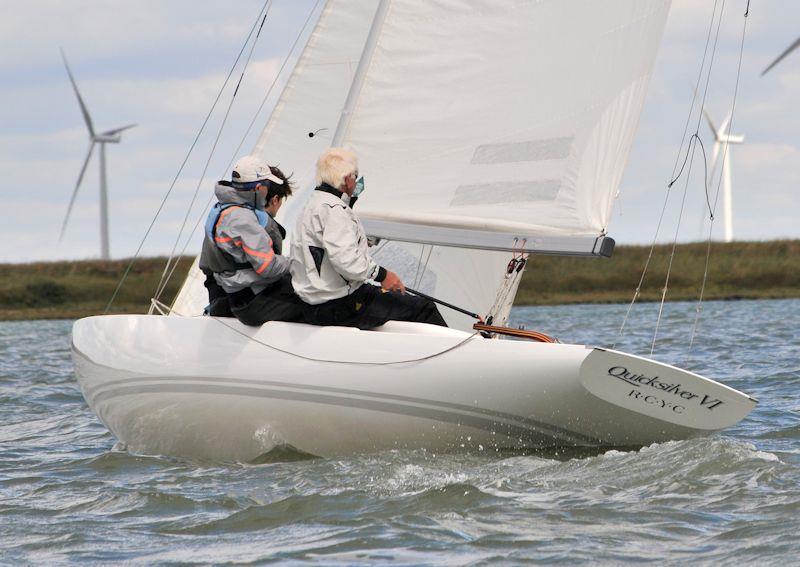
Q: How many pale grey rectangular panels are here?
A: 2